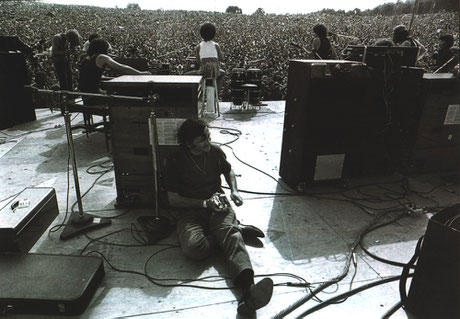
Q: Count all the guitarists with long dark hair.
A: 1